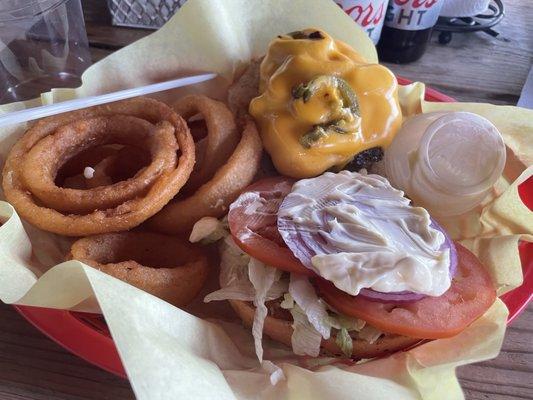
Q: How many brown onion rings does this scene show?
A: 5